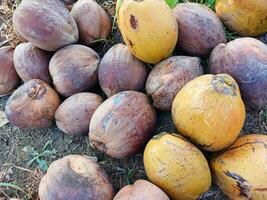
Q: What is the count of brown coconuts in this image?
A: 14